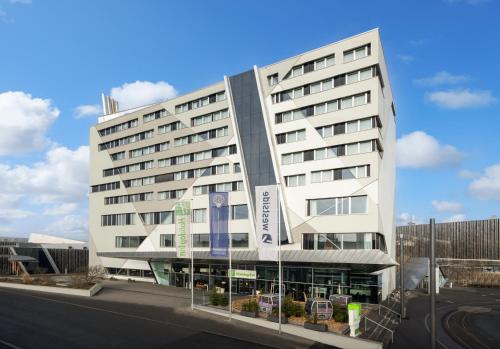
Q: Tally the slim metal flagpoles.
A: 3